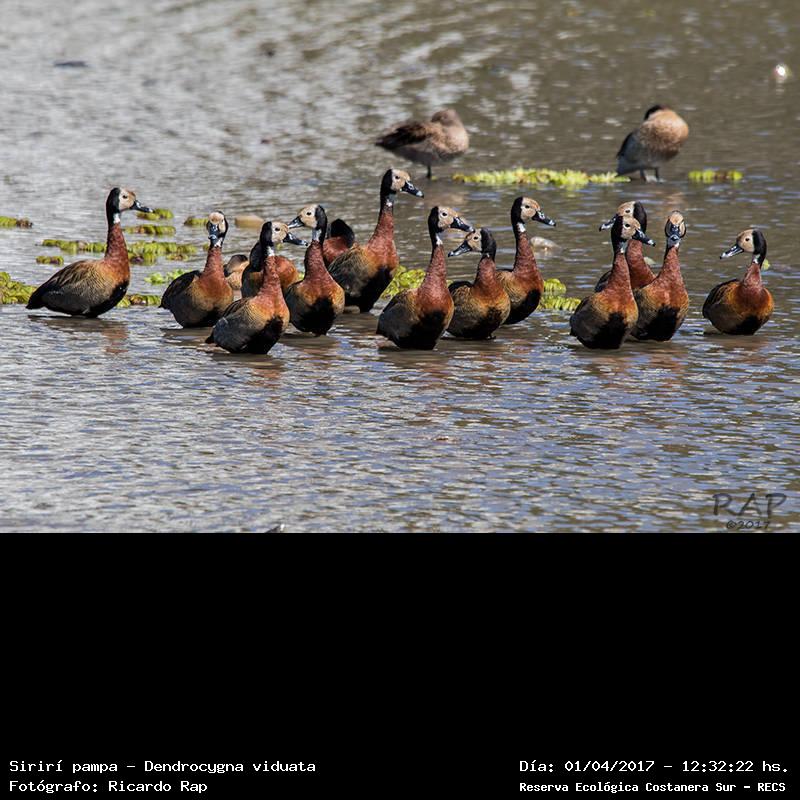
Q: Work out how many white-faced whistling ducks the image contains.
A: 14